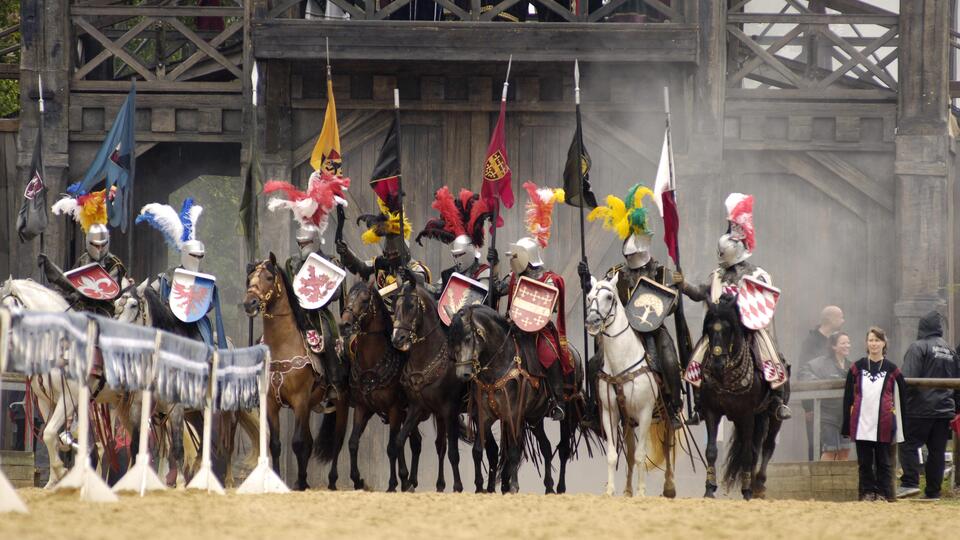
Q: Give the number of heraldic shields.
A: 7